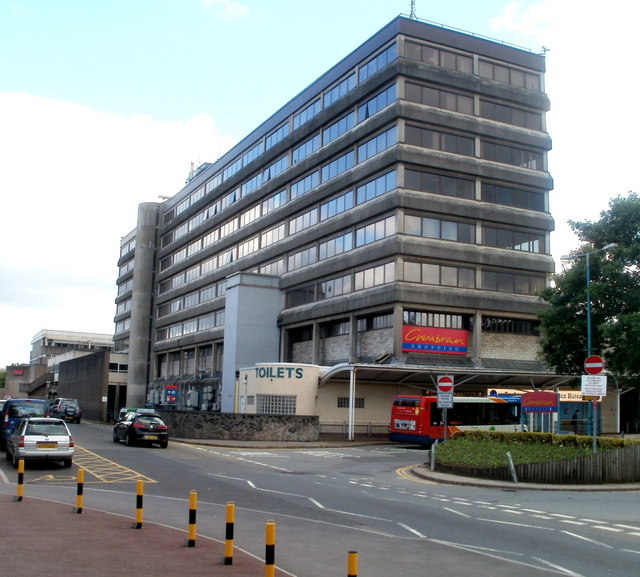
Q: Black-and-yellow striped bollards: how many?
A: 7